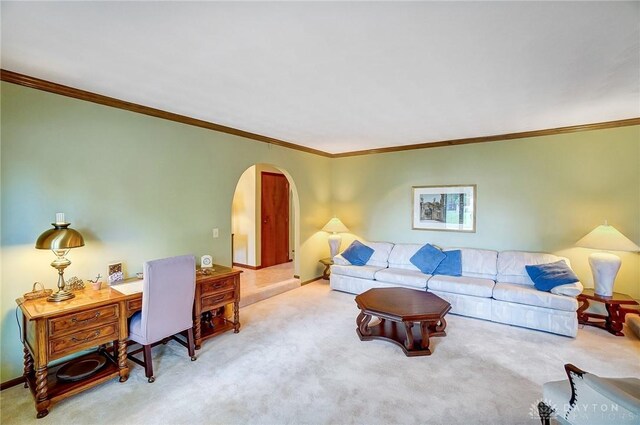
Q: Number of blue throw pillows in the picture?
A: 4